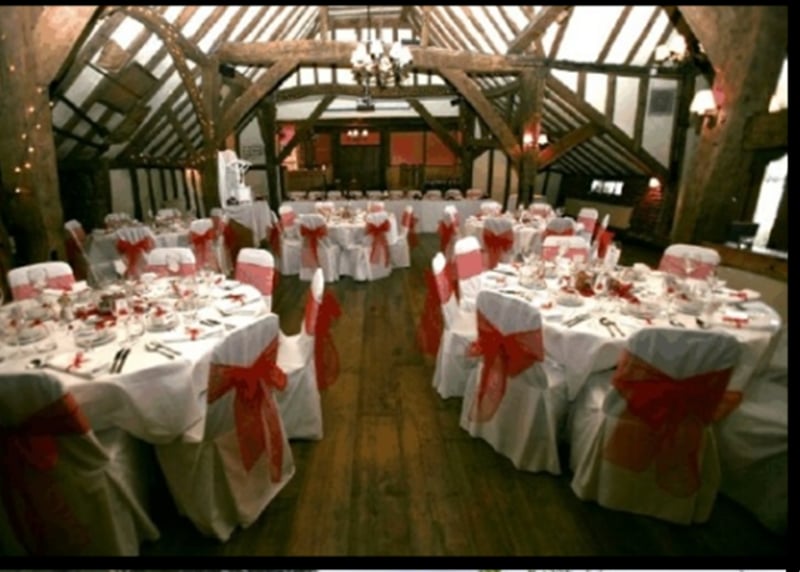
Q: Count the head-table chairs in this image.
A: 10